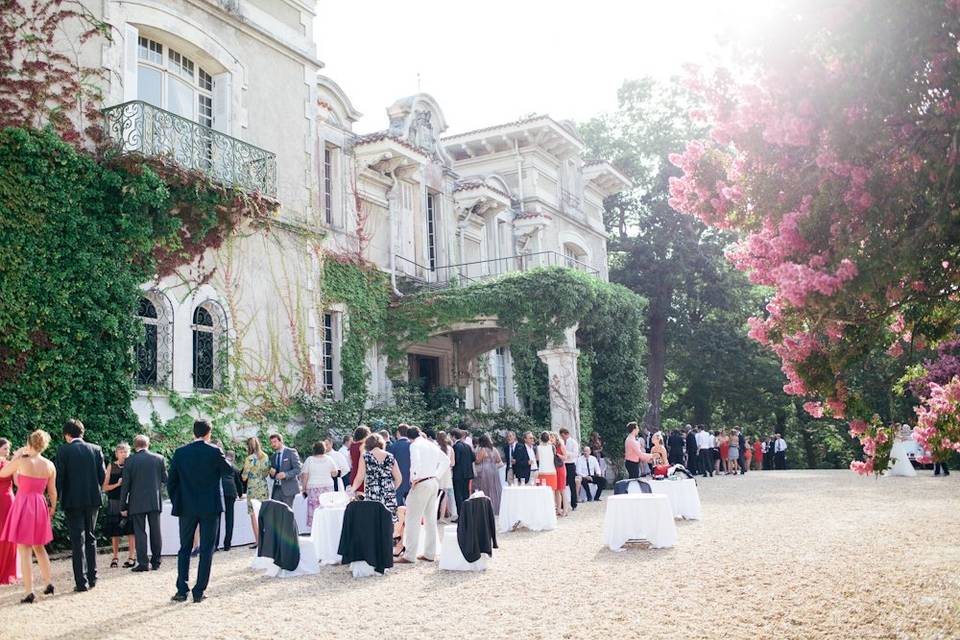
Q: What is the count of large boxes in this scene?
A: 0